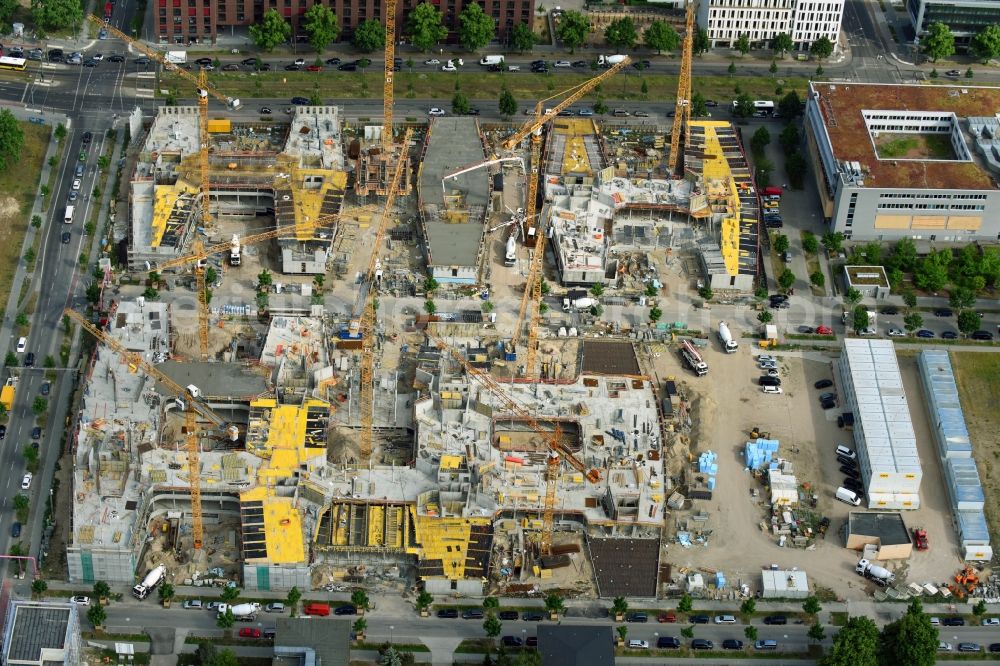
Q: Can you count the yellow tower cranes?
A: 9